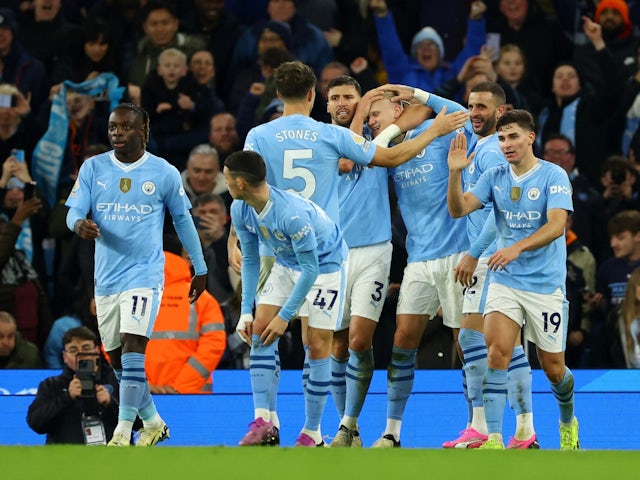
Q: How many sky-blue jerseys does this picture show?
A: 7